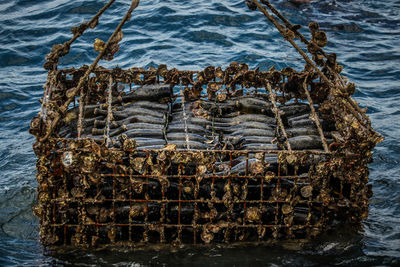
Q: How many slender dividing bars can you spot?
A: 5